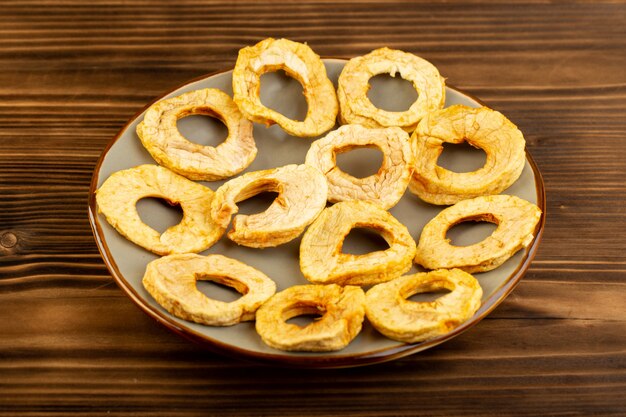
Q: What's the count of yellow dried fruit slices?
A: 12